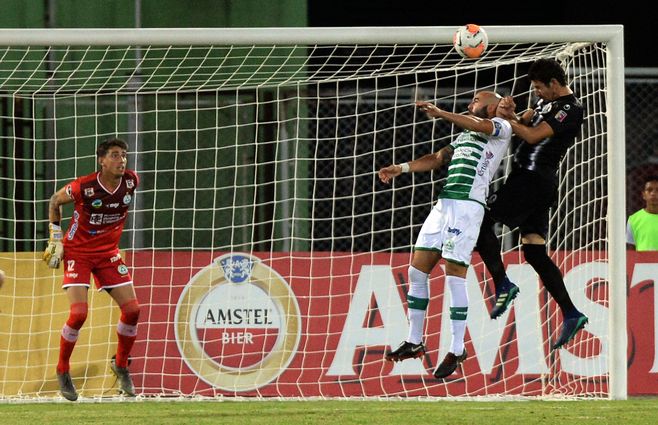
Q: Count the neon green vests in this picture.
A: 1